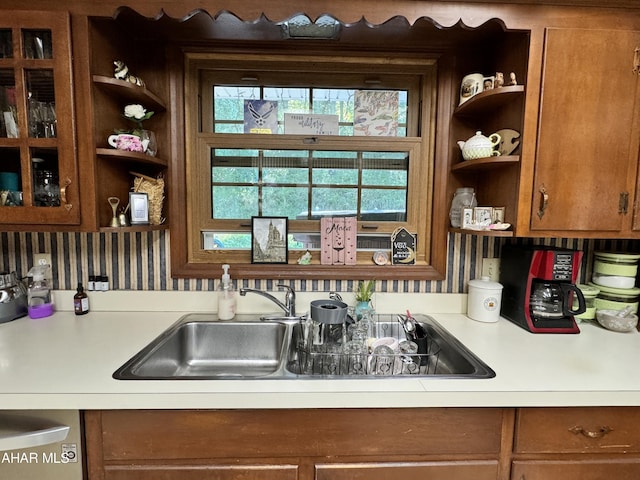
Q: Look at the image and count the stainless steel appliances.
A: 1